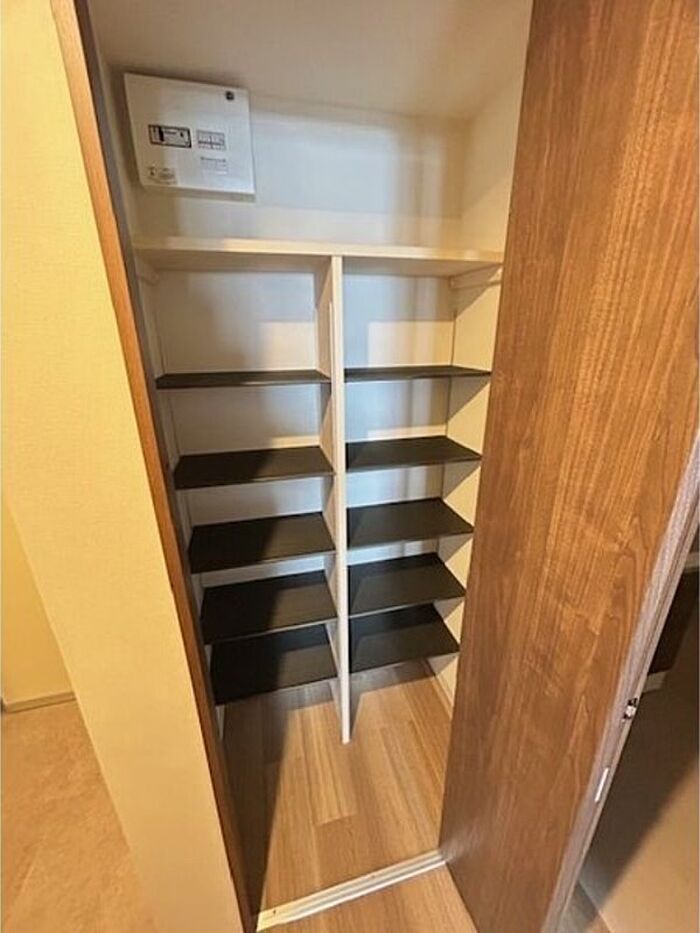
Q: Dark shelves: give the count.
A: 10